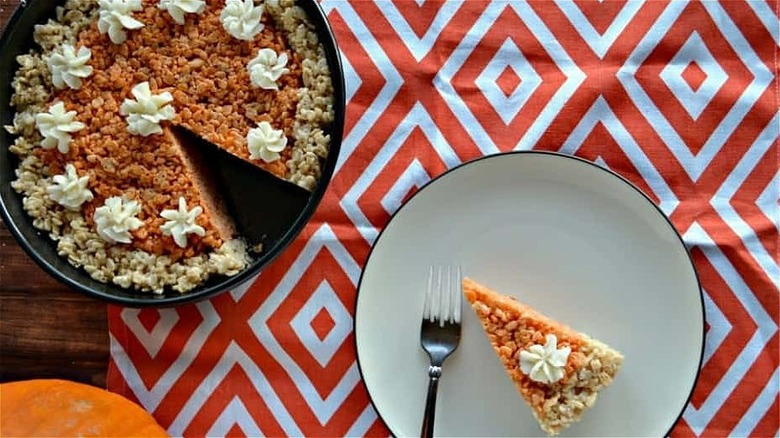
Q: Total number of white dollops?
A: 12